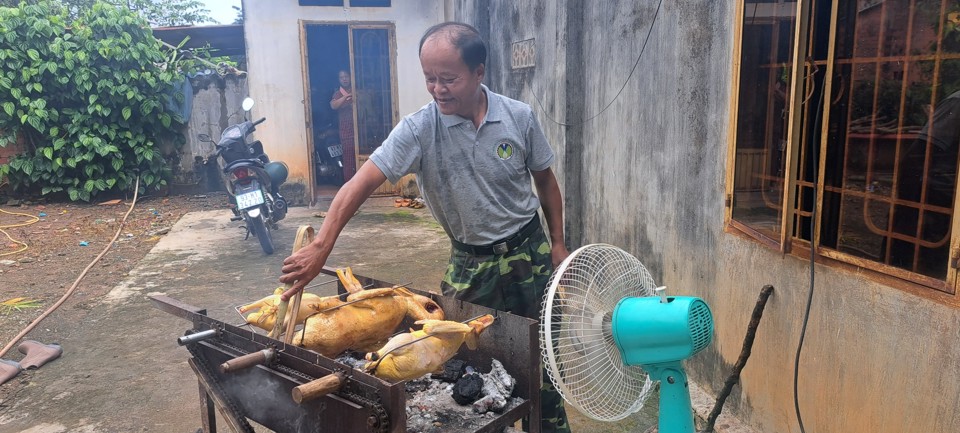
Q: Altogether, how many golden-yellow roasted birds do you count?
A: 3